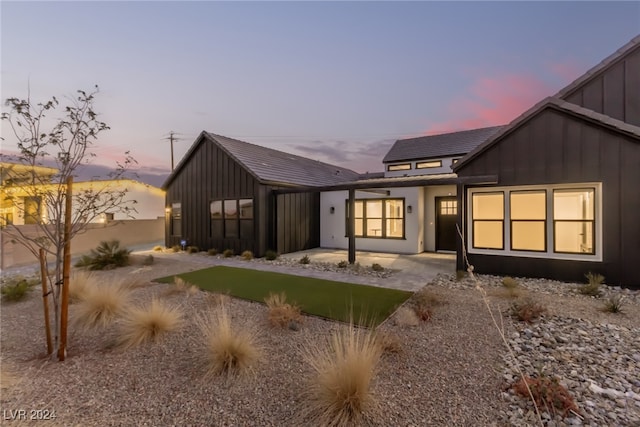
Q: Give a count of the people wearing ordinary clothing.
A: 0